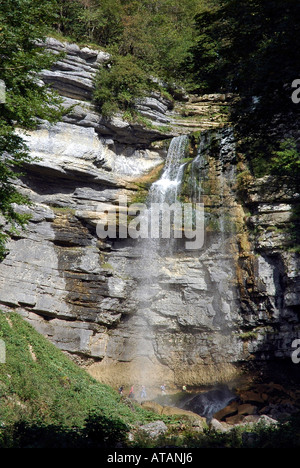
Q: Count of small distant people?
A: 5